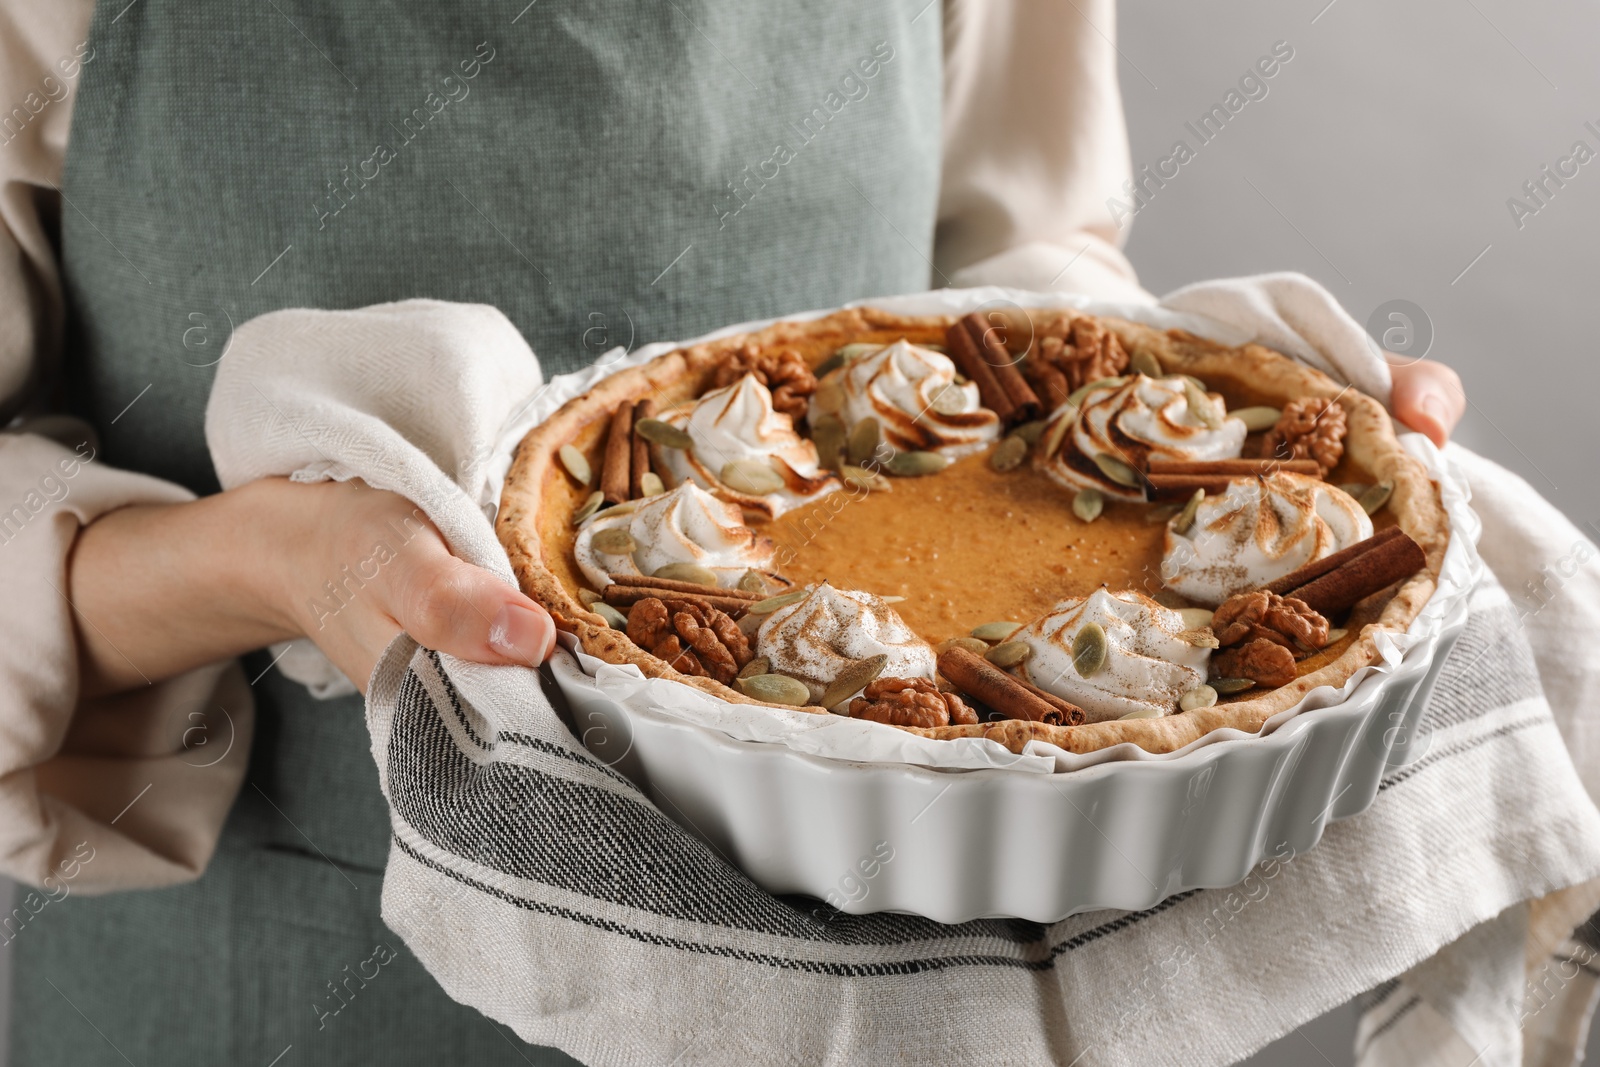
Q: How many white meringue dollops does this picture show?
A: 7